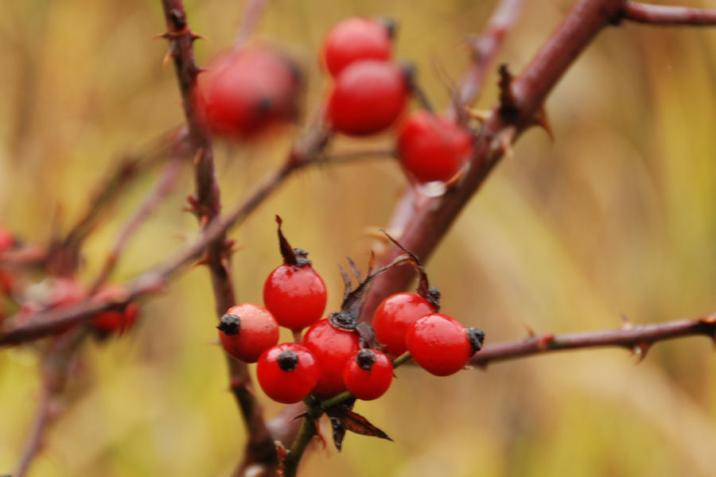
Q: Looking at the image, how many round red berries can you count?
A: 11